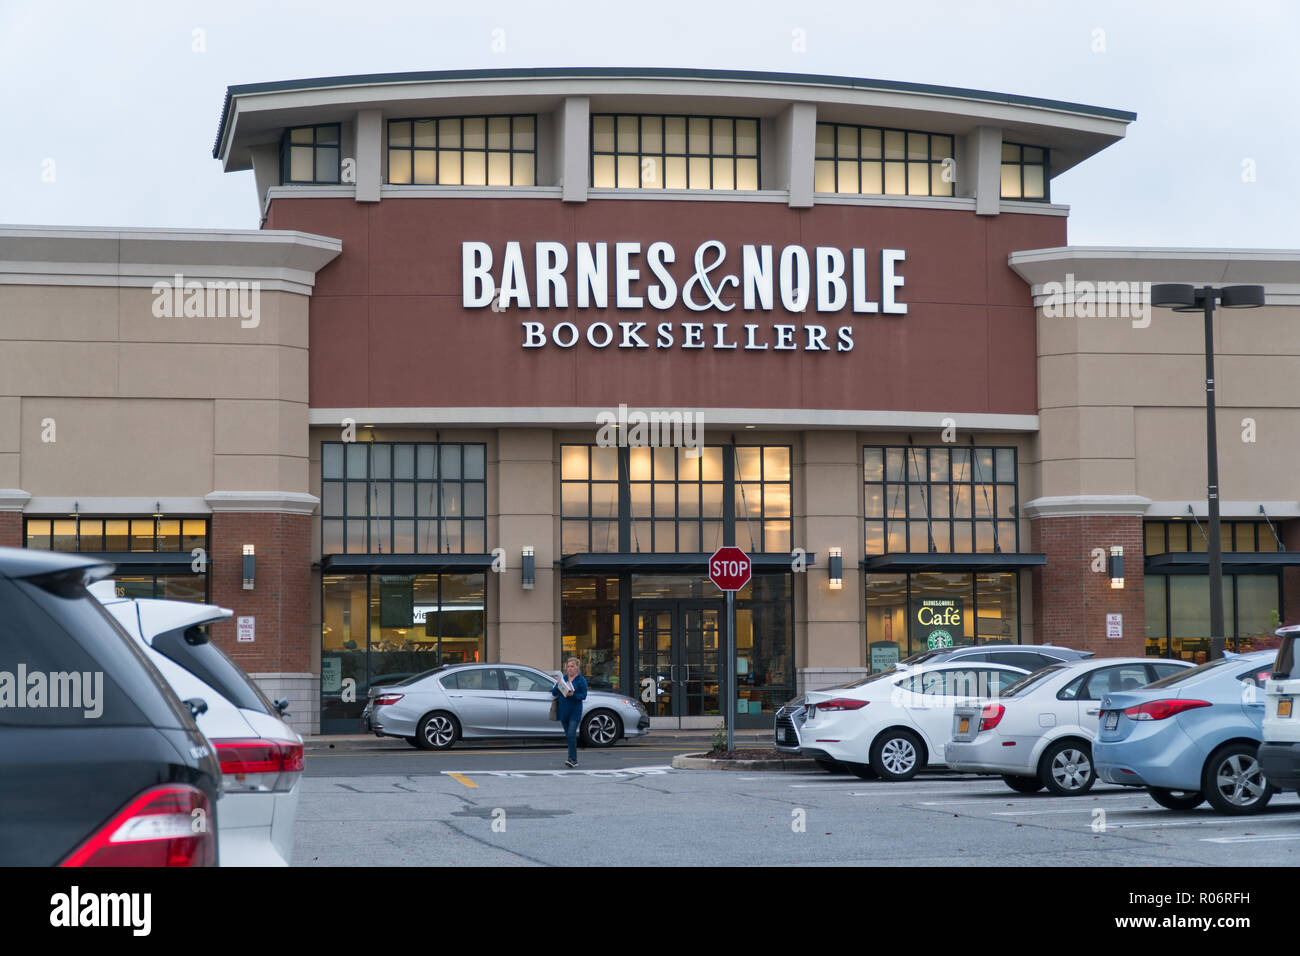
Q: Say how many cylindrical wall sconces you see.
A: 4